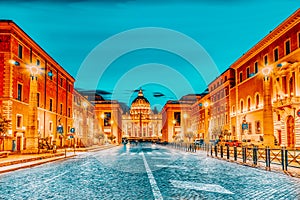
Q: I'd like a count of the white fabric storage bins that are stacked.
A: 0